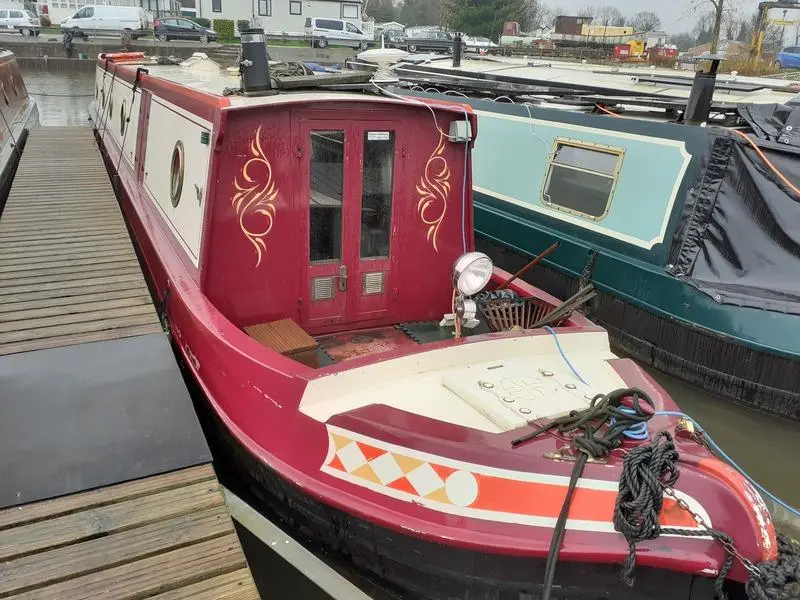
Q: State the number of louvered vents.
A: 2